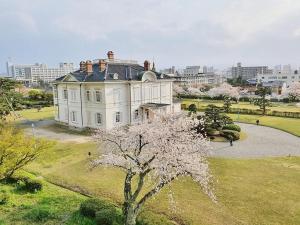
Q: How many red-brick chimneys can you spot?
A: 5